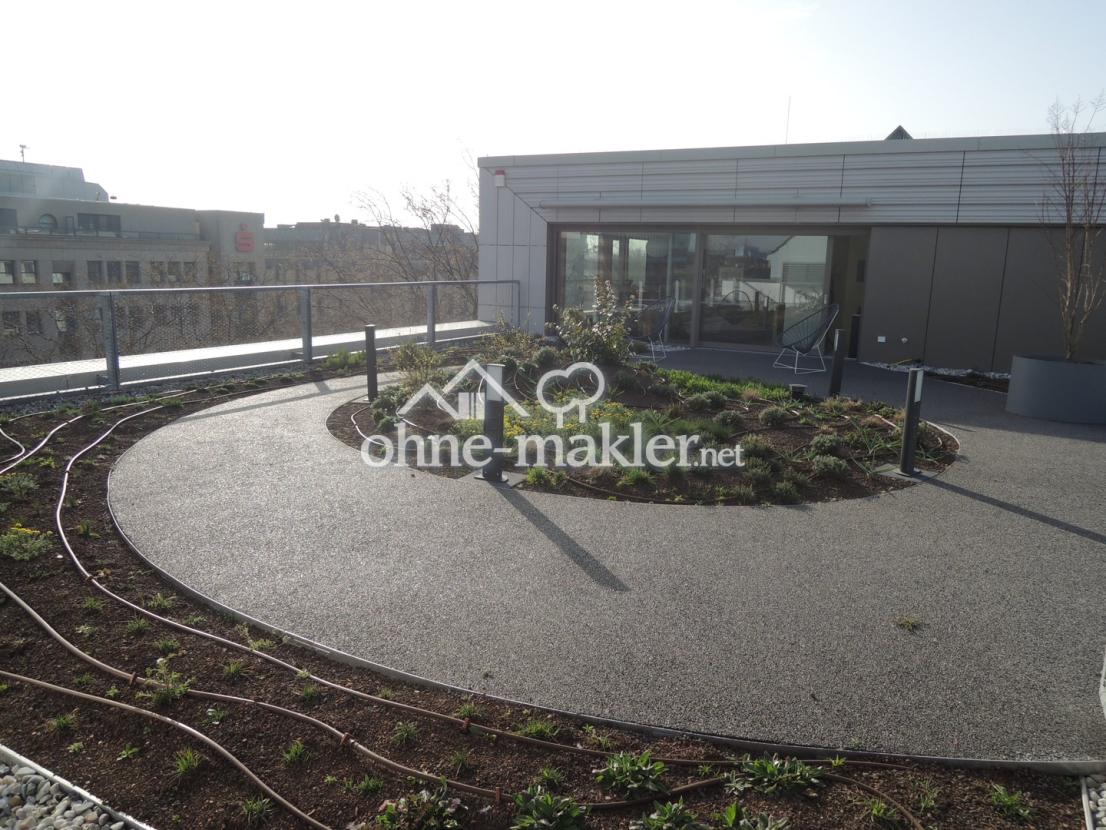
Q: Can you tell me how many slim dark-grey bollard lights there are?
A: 4